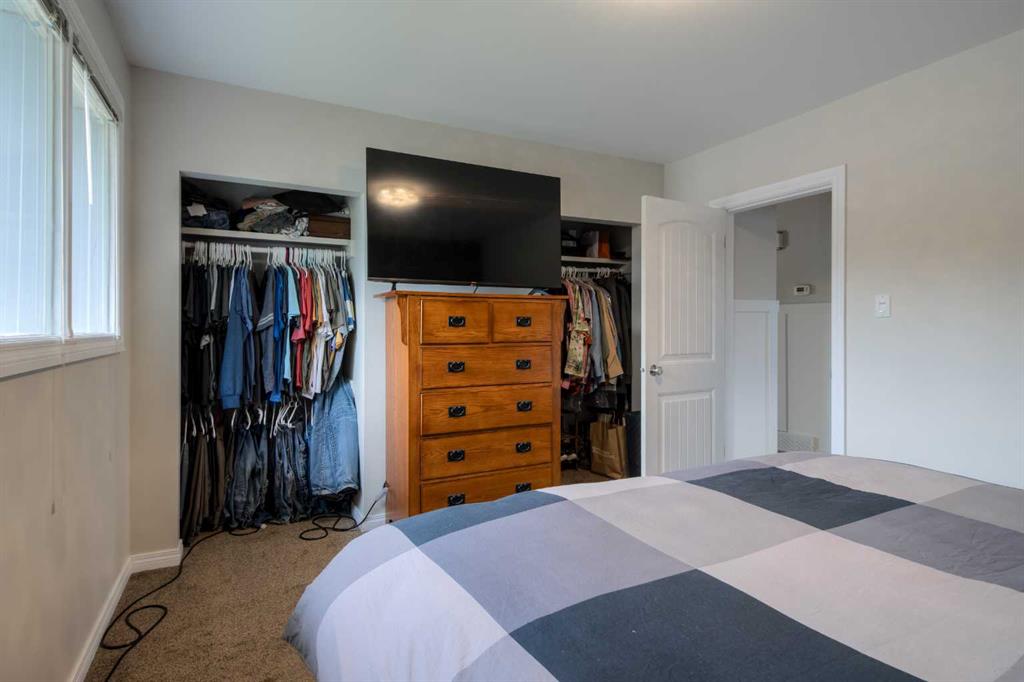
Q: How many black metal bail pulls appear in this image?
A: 10